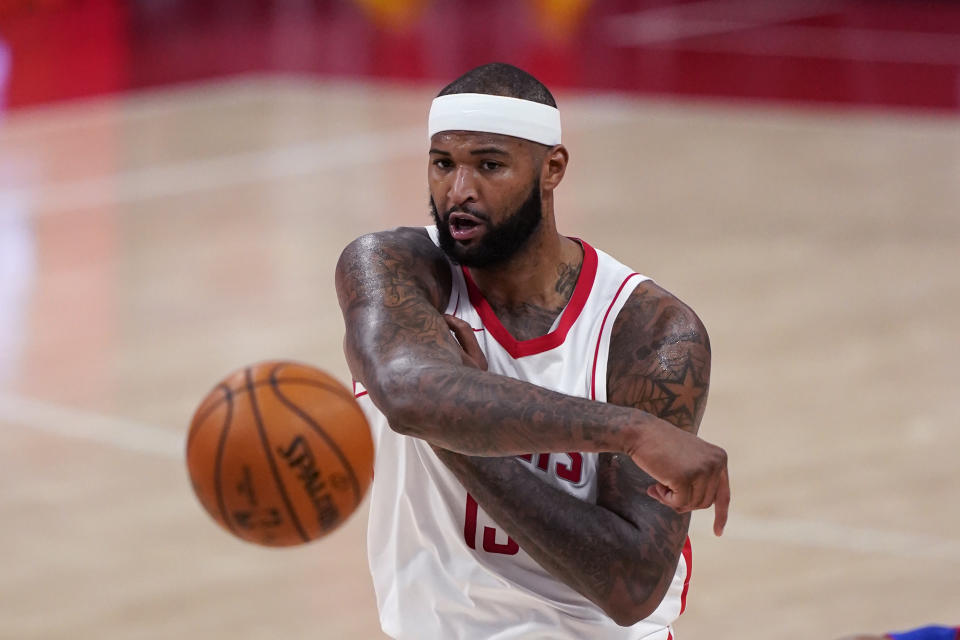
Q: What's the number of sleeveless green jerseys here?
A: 0